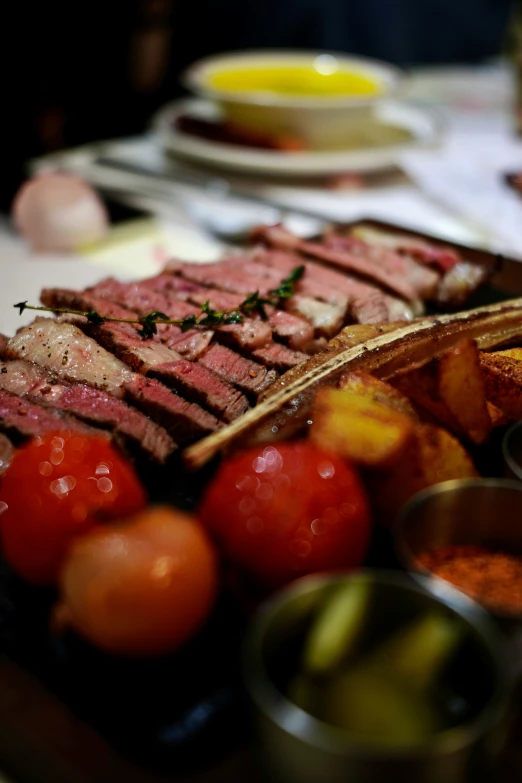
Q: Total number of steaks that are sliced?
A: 1